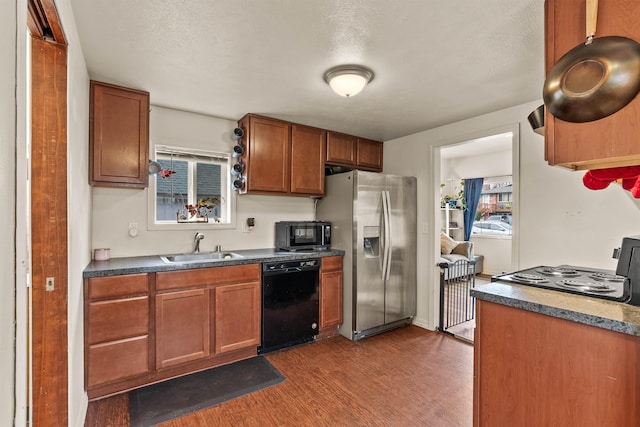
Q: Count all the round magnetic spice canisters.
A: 4